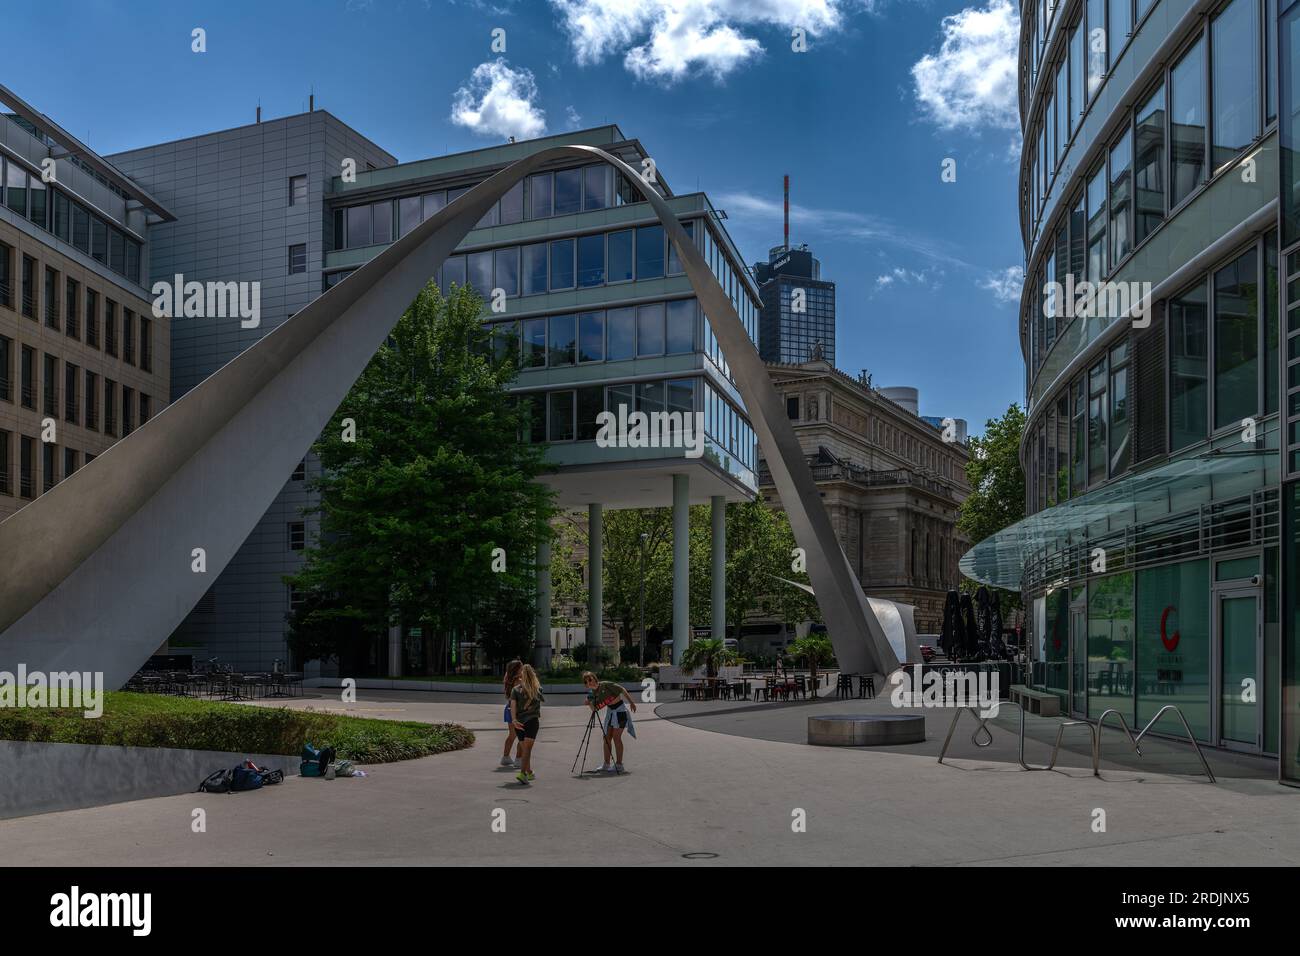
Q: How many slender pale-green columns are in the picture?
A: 4